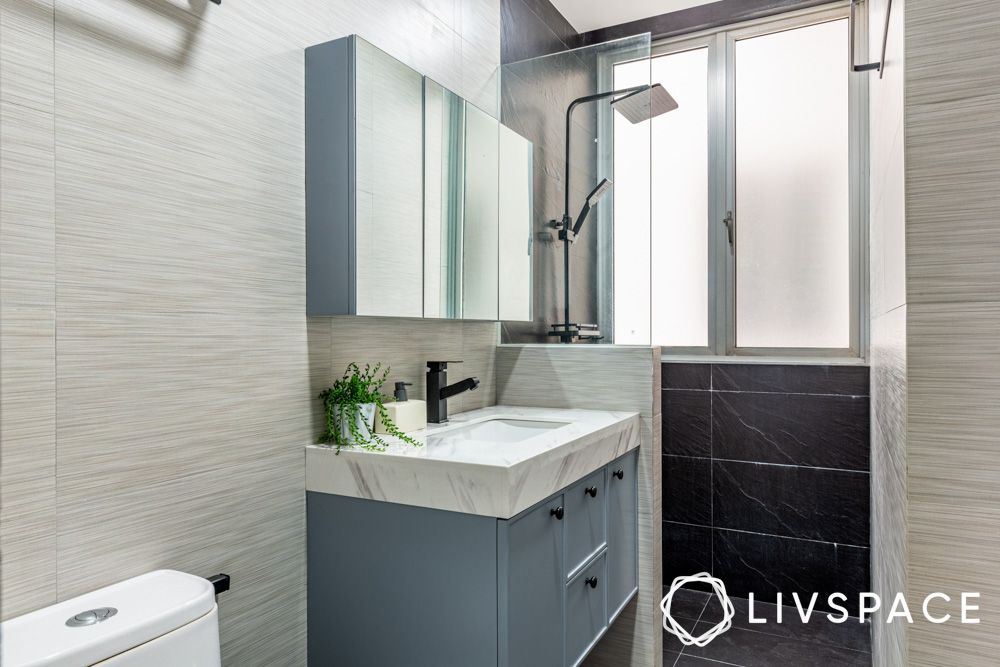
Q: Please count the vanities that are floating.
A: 1